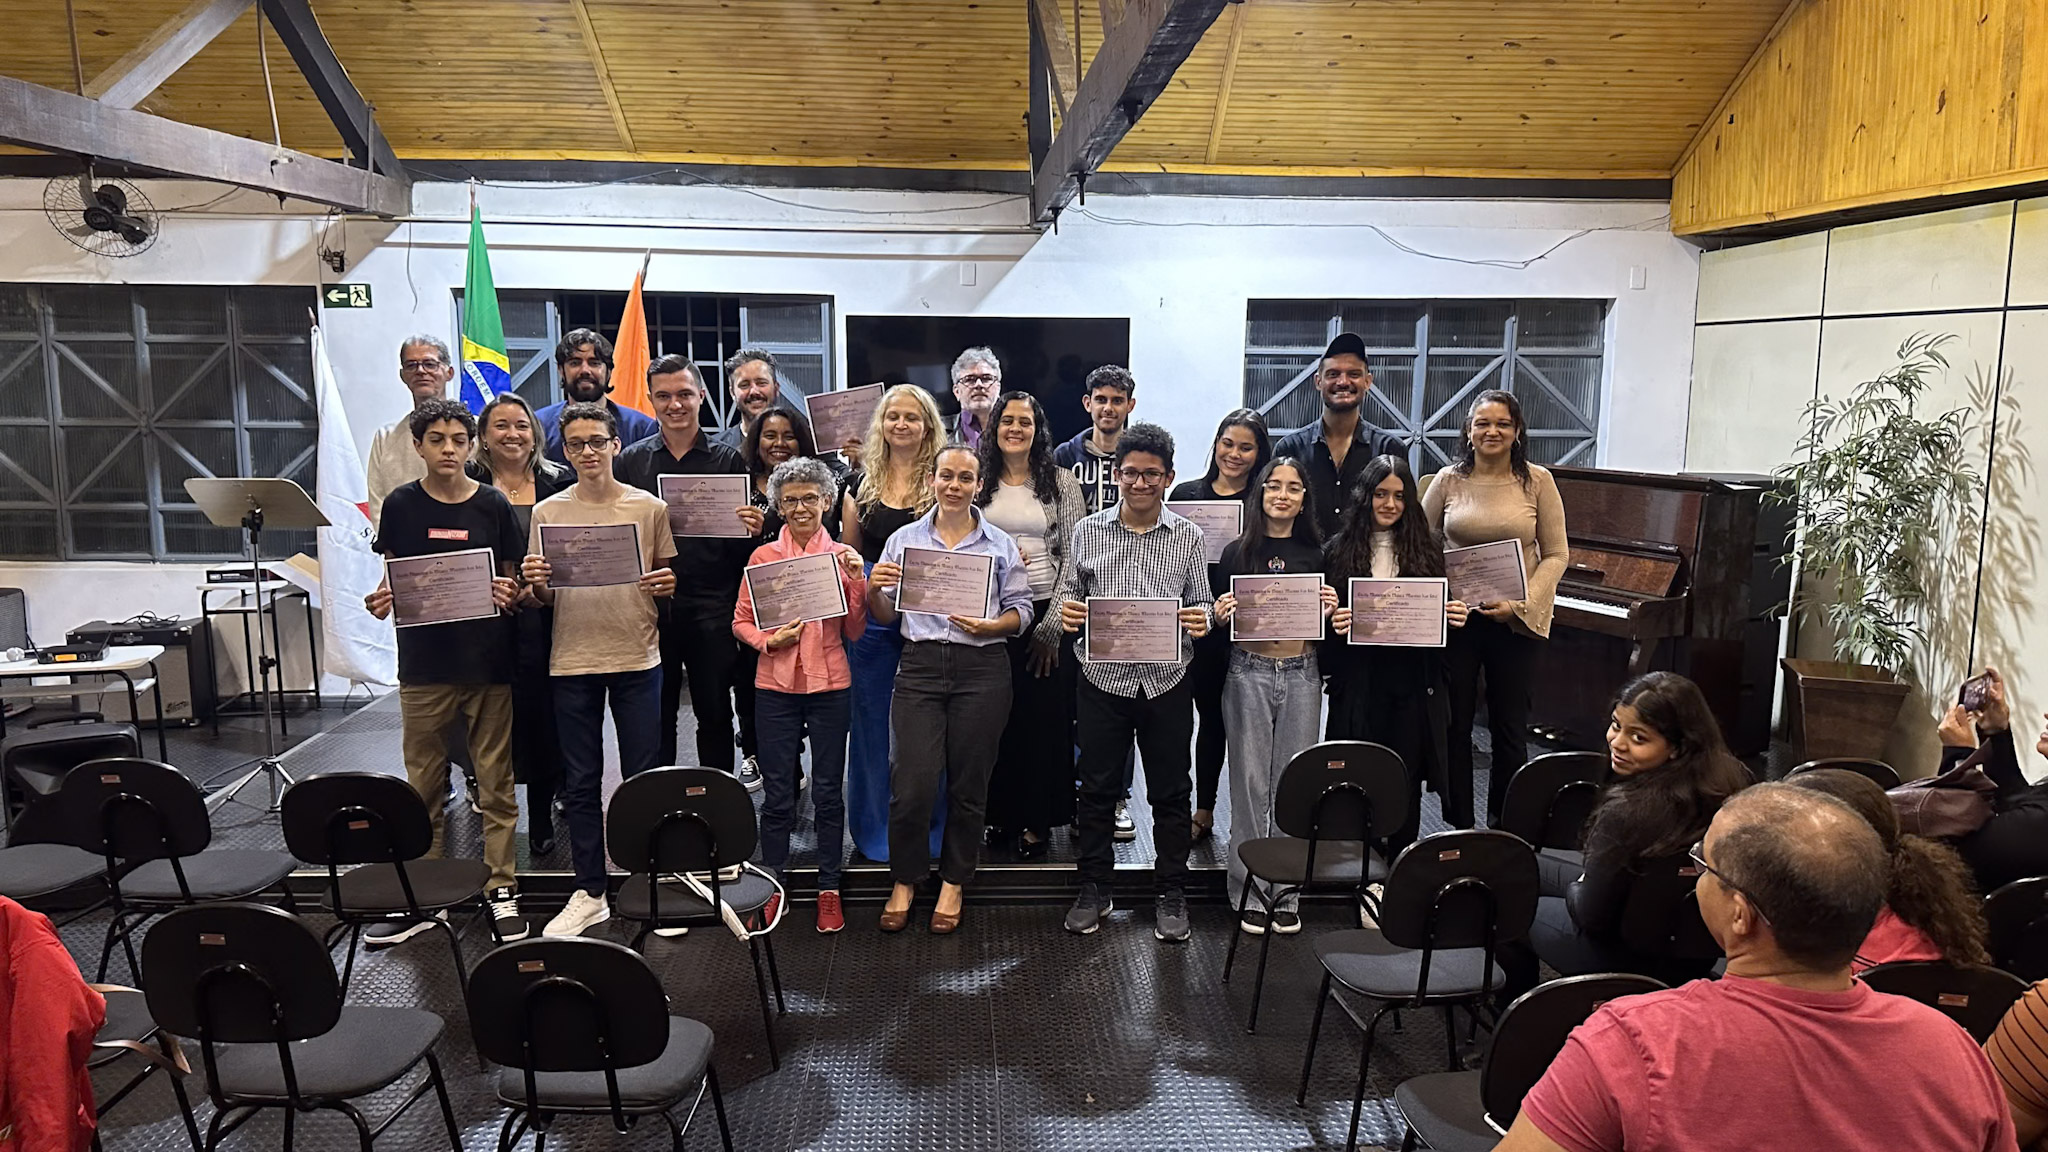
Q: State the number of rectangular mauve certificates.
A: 11